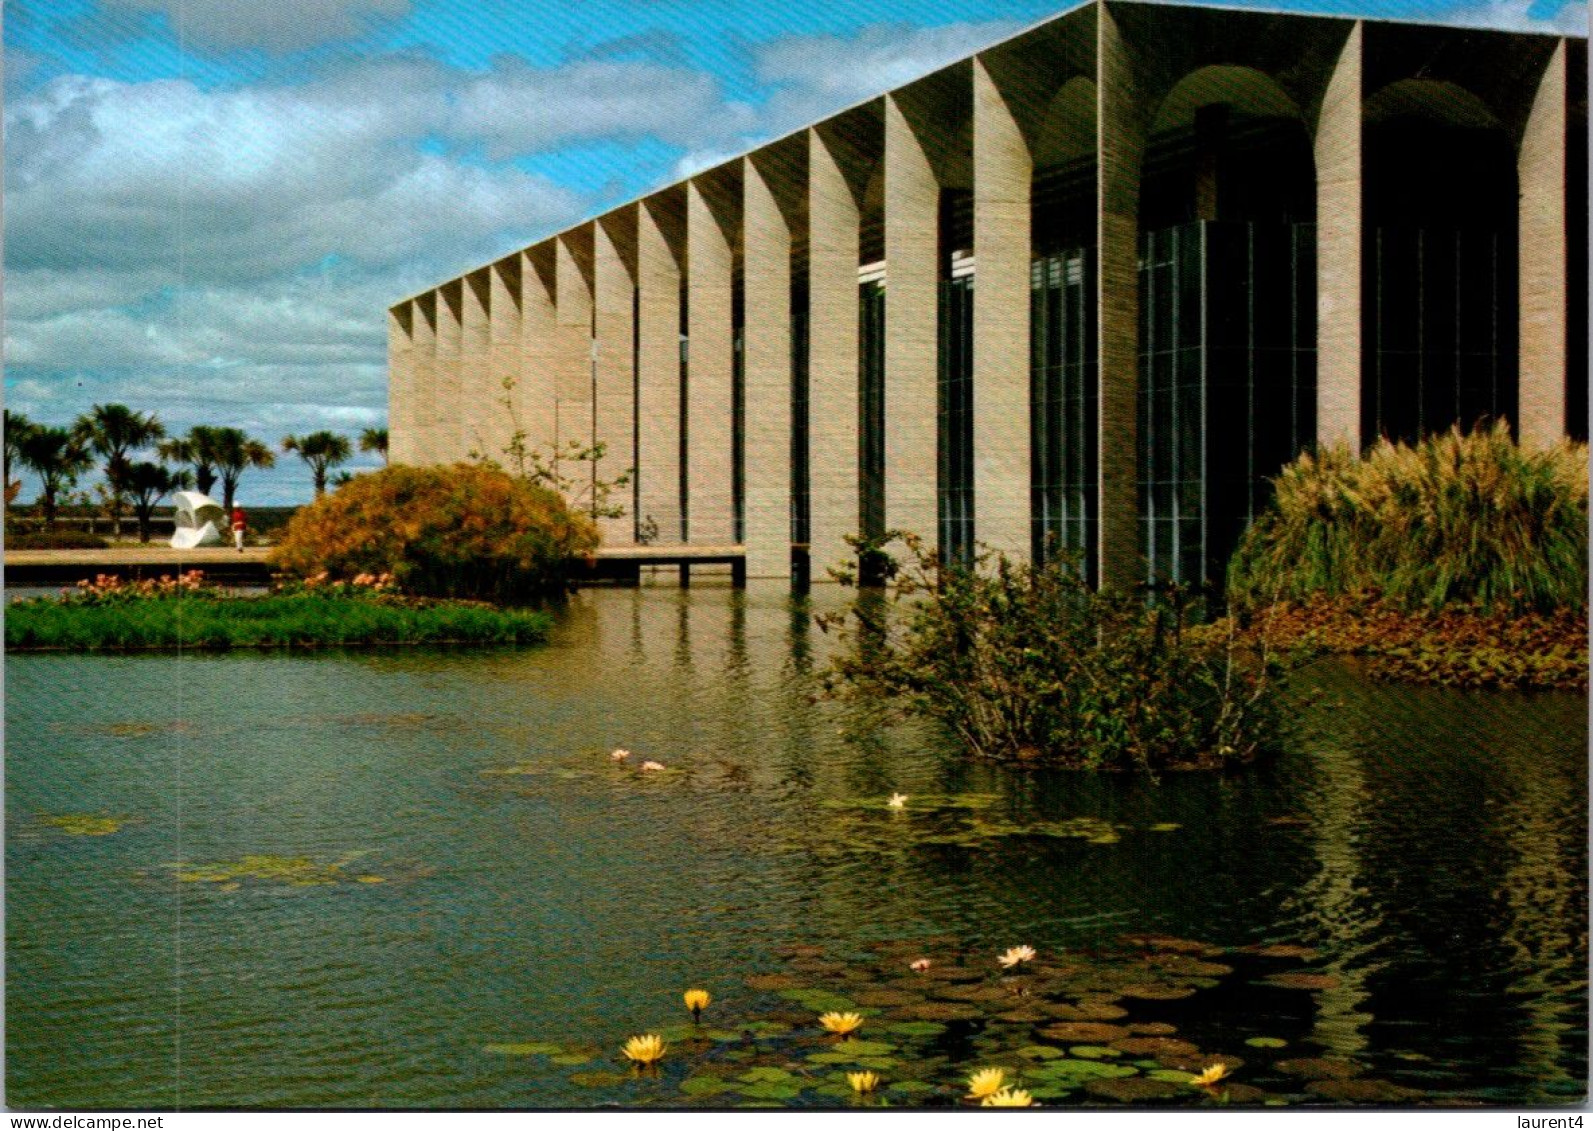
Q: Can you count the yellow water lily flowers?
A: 7